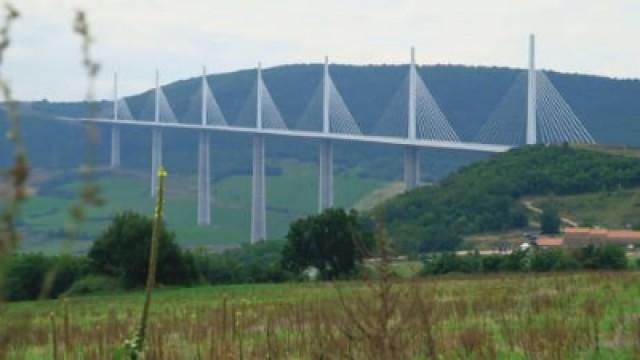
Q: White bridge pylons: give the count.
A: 7